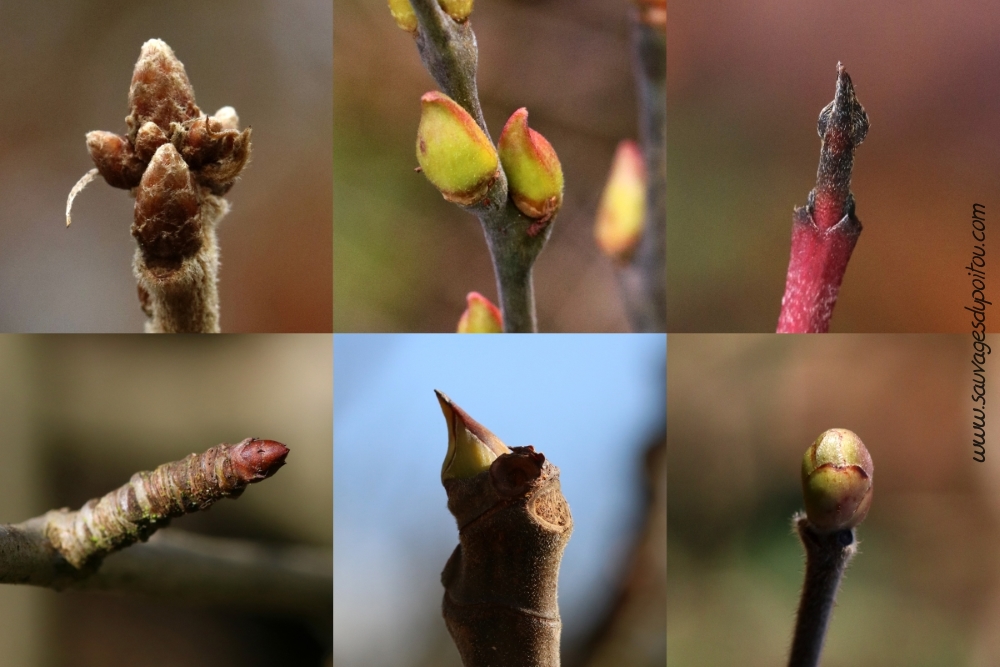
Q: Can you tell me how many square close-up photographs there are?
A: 6